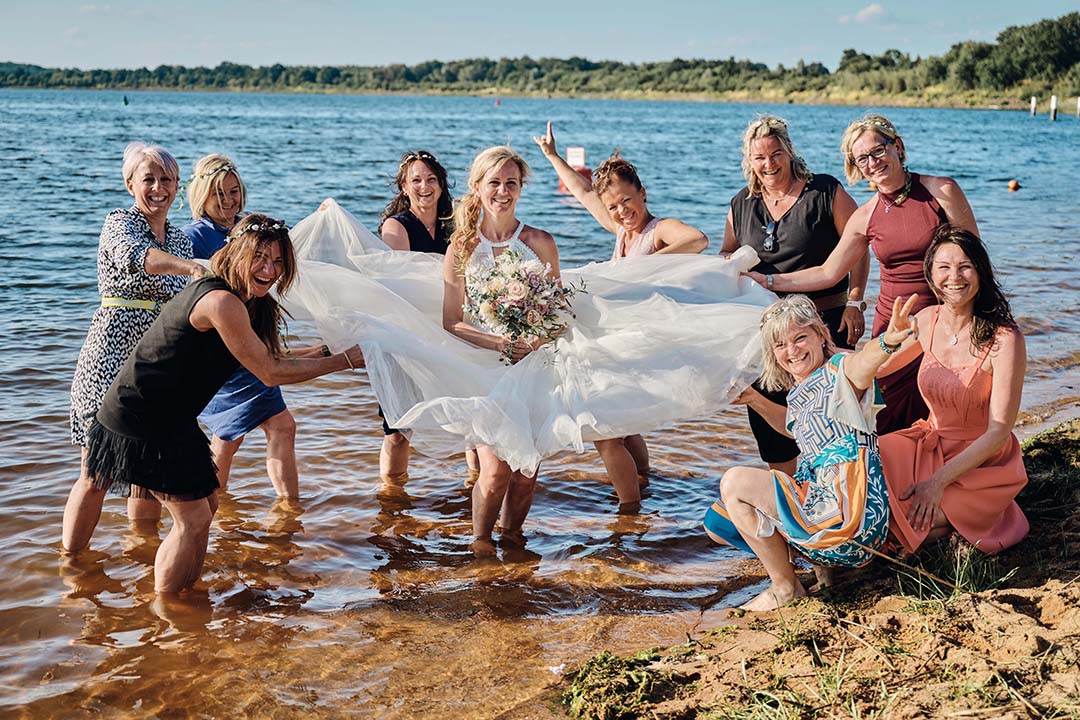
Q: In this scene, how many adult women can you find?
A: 10